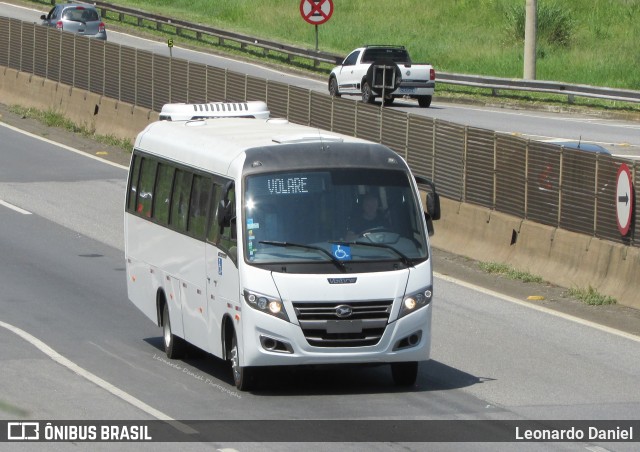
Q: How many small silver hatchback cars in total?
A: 1